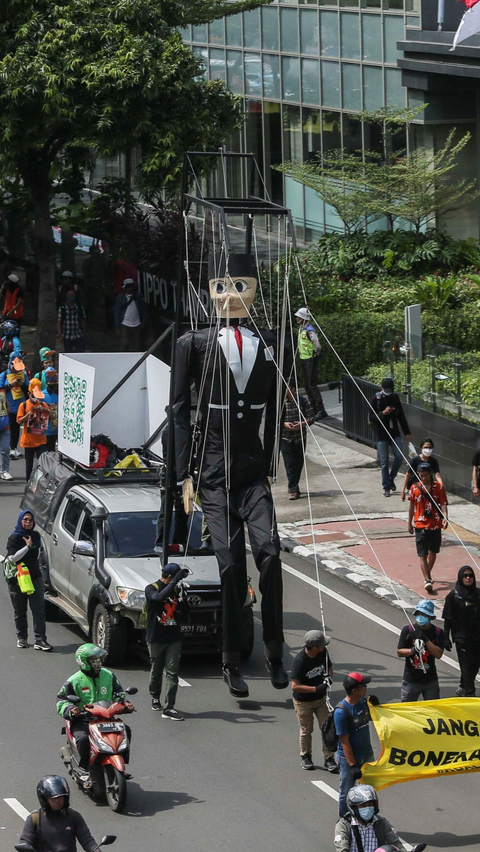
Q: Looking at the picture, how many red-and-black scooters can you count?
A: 1